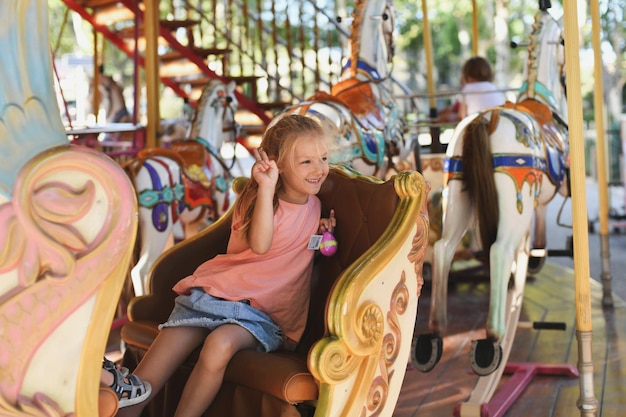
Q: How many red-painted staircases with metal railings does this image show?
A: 1